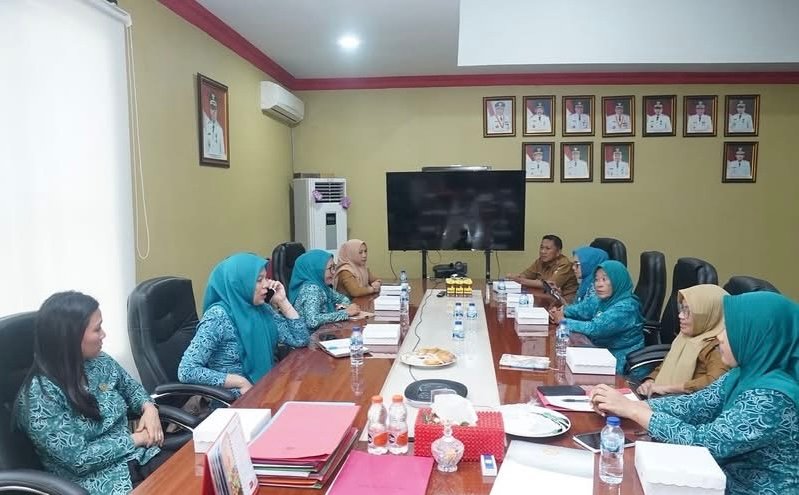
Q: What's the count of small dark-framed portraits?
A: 11